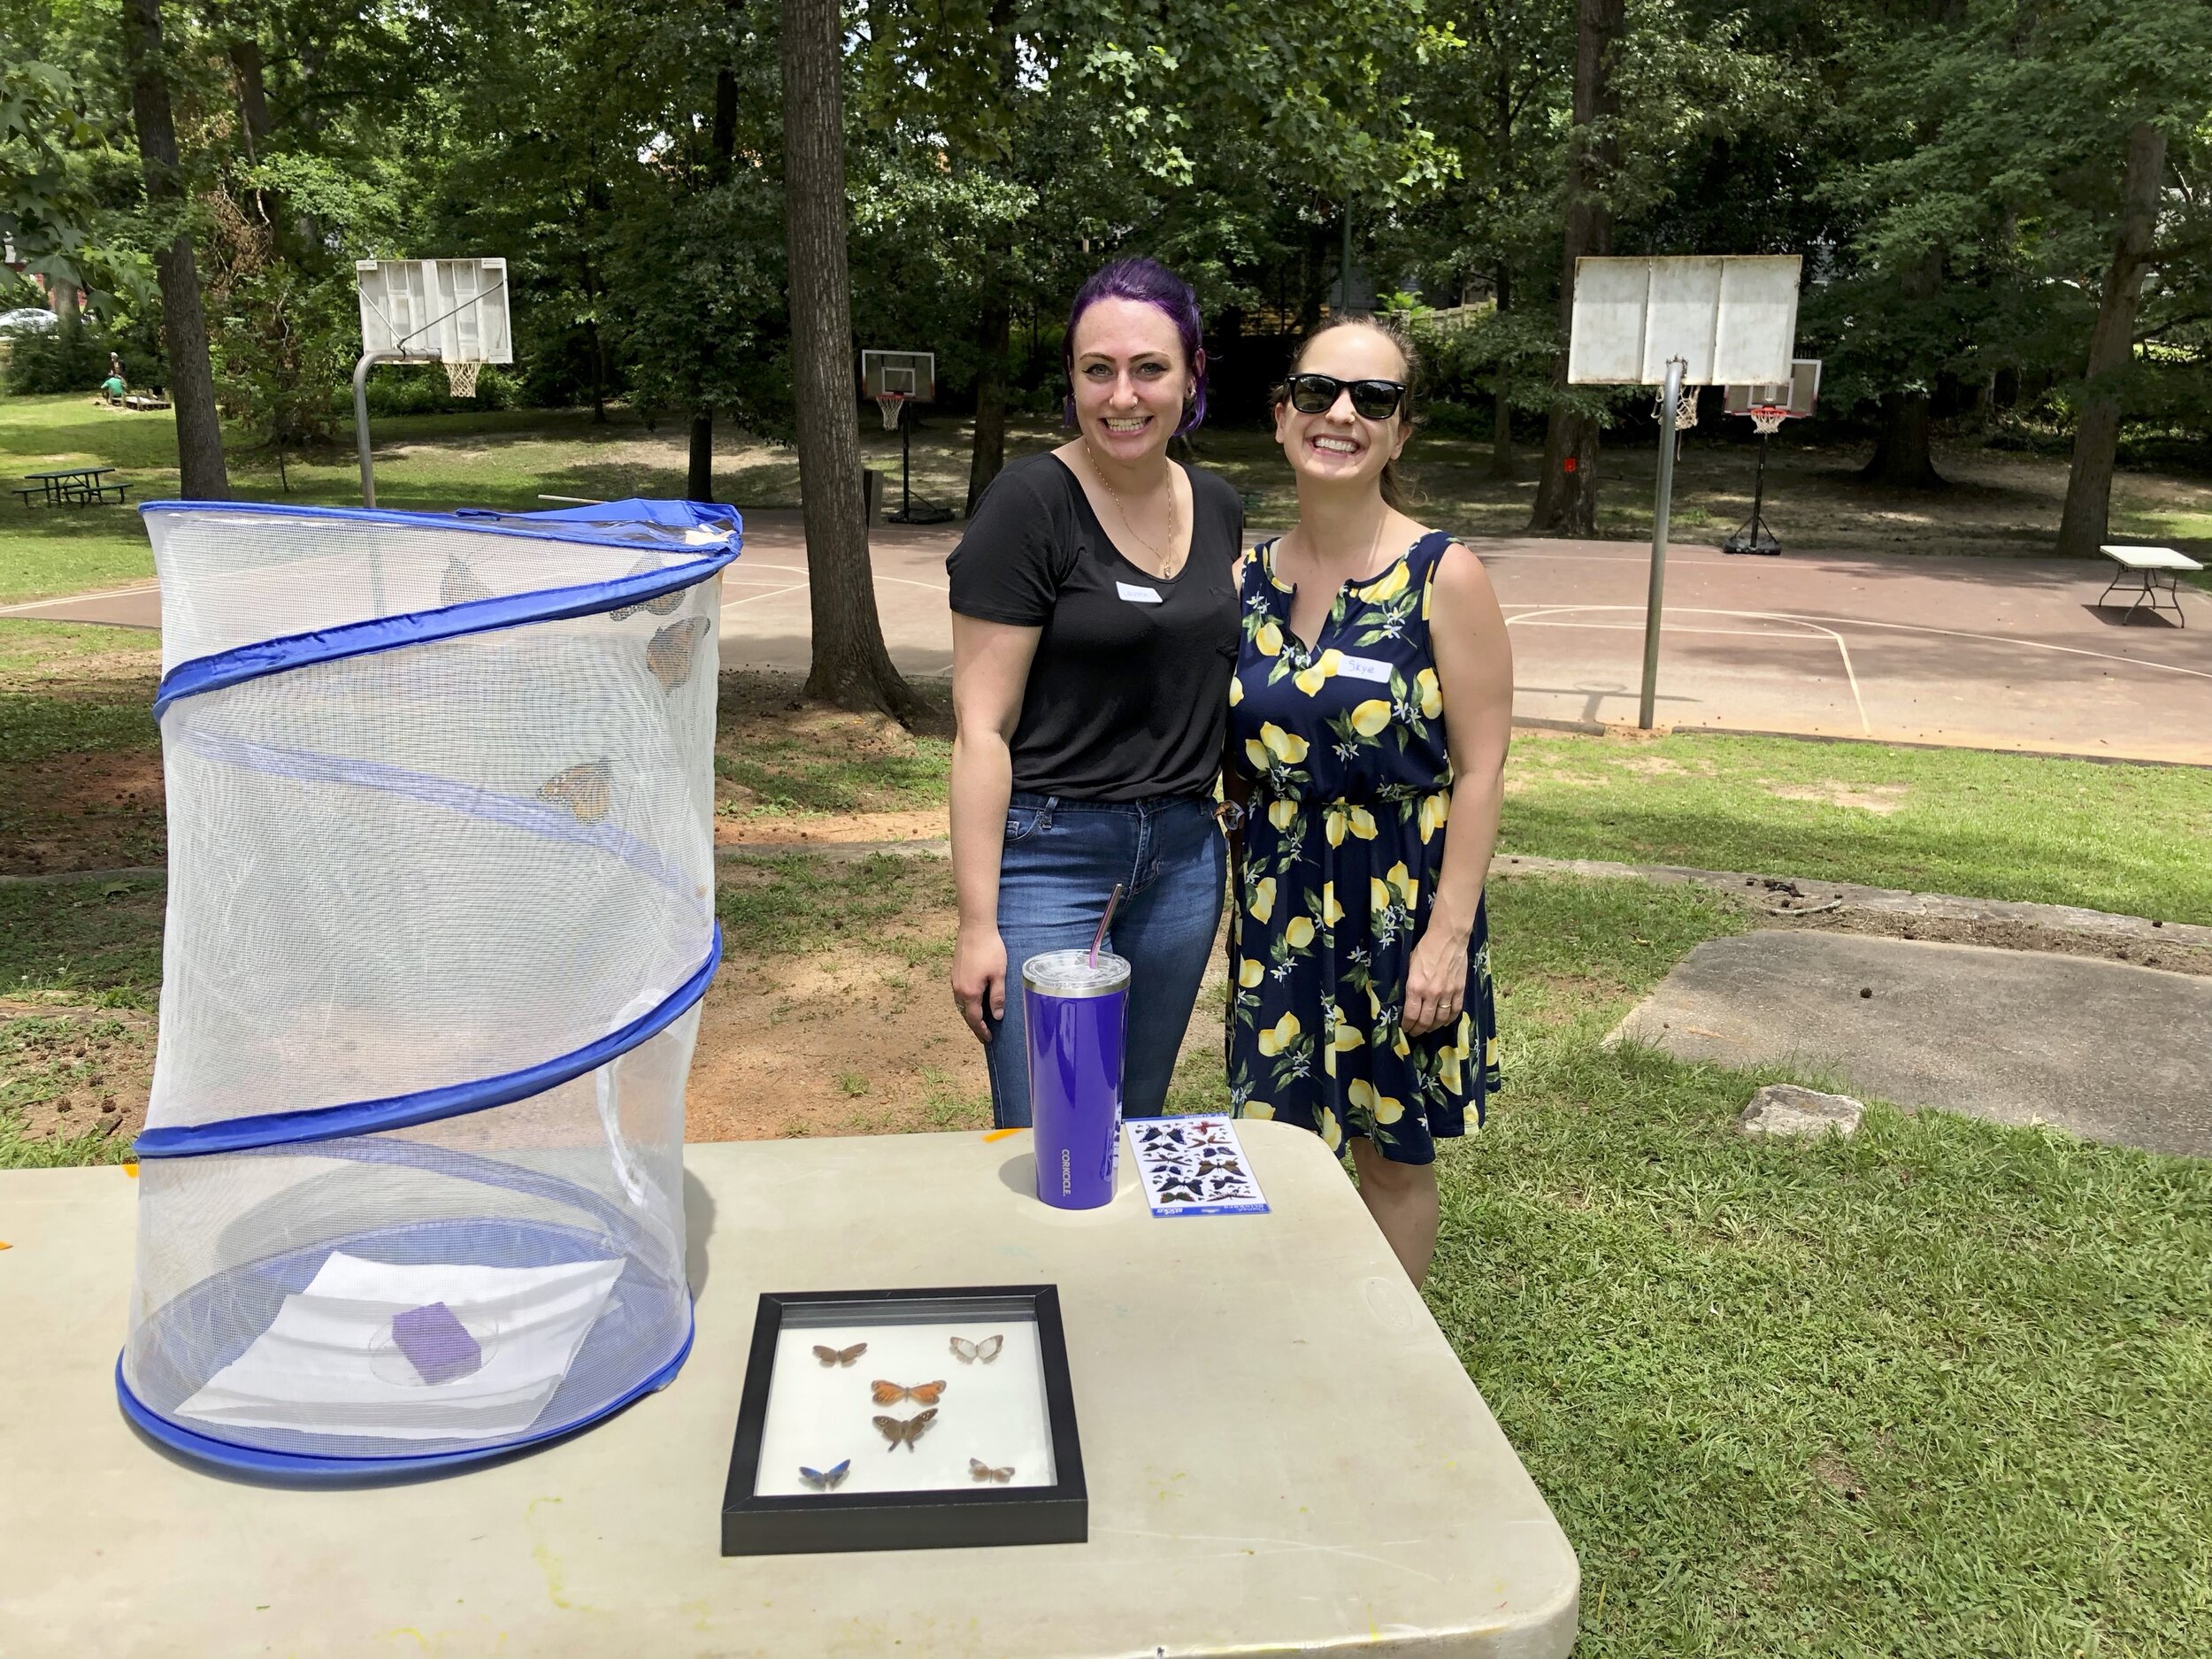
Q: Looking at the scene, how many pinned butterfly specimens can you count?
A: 6